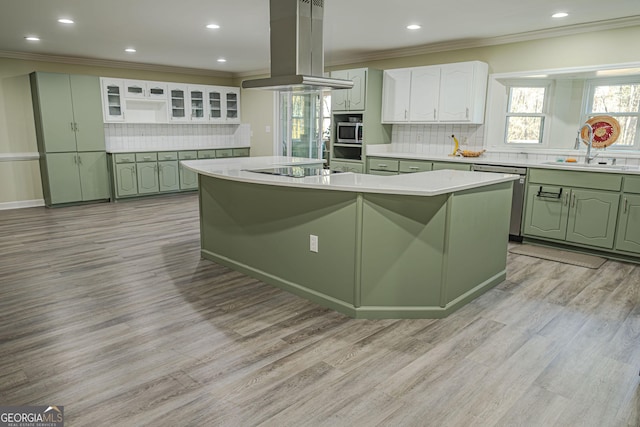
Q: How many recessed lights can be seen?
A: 7